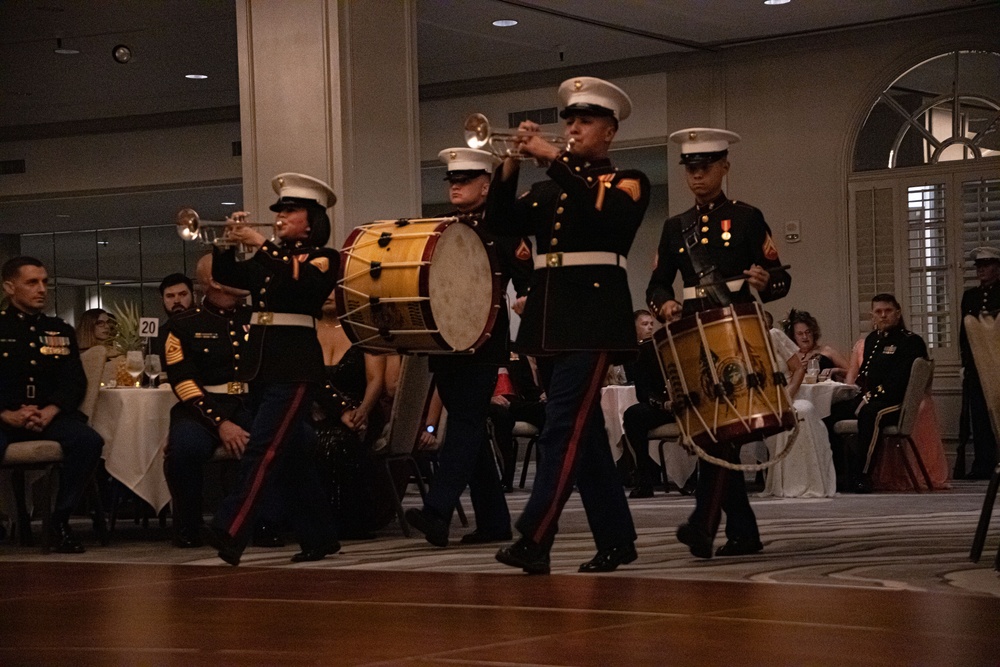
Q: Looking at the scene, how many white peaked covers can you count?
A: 5